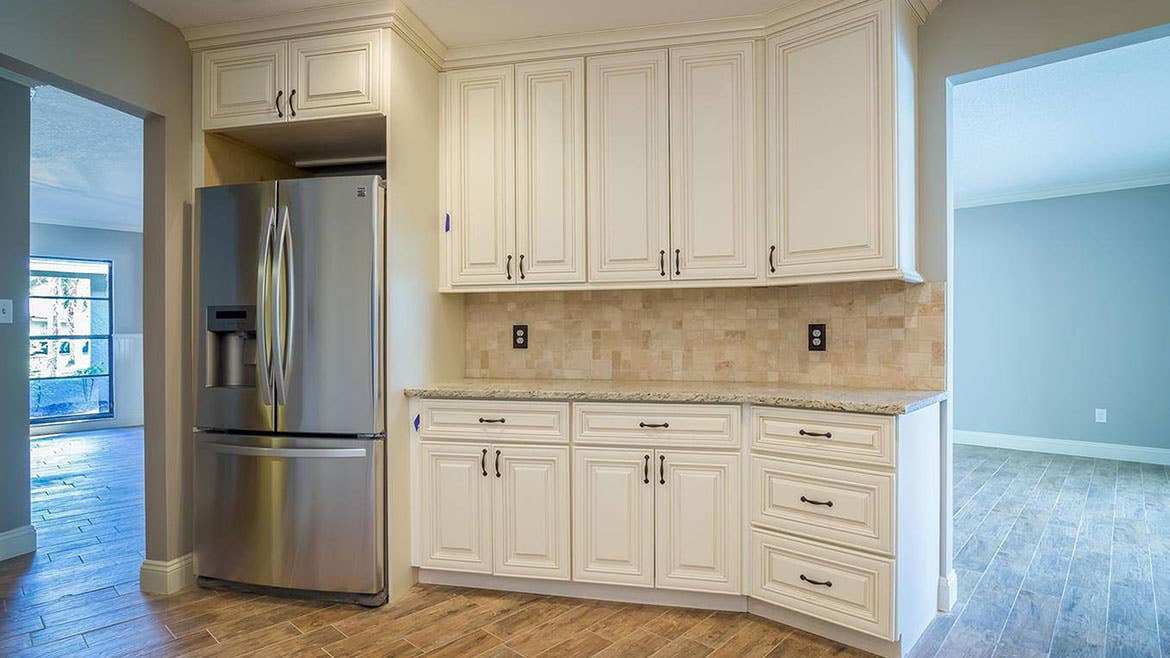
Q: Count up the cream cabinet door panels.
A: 11